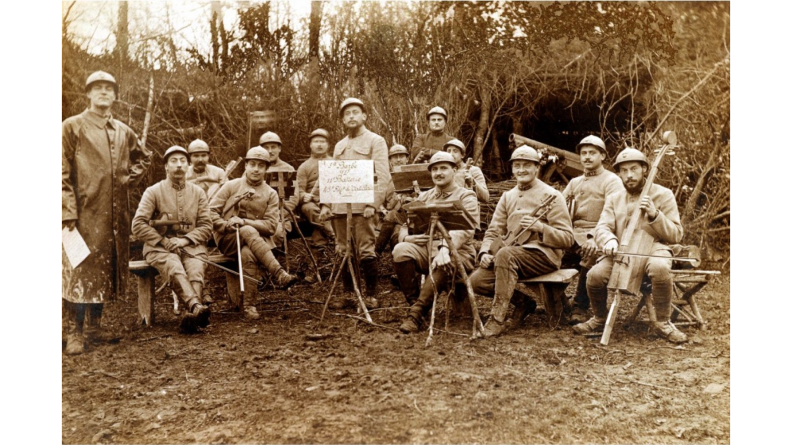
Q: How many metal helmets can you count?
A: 14